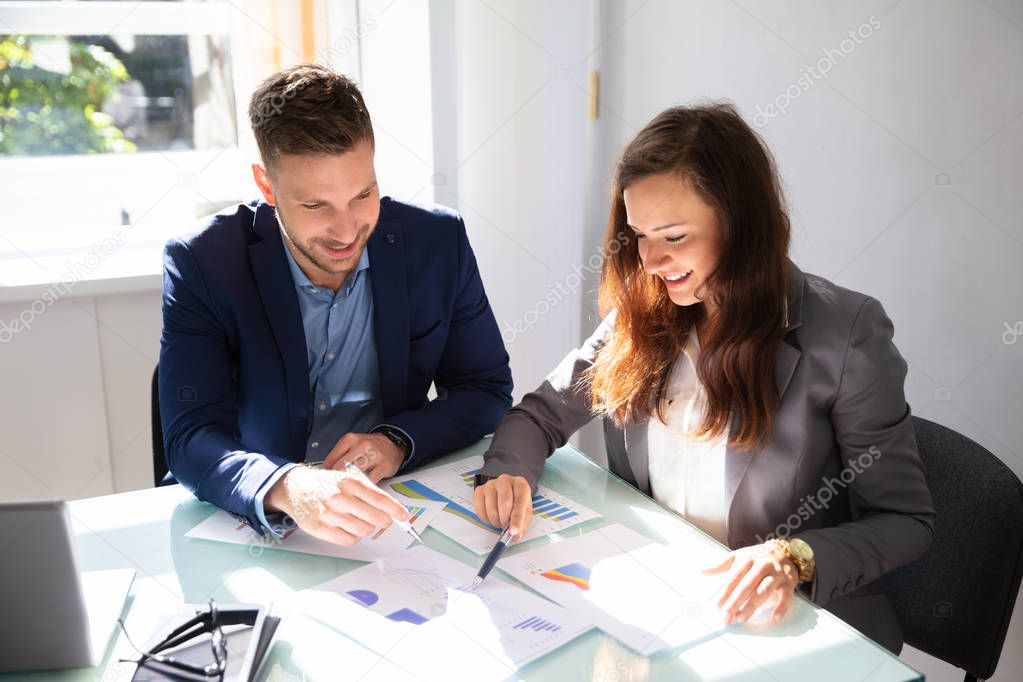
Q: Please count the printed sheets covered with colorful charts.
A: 4